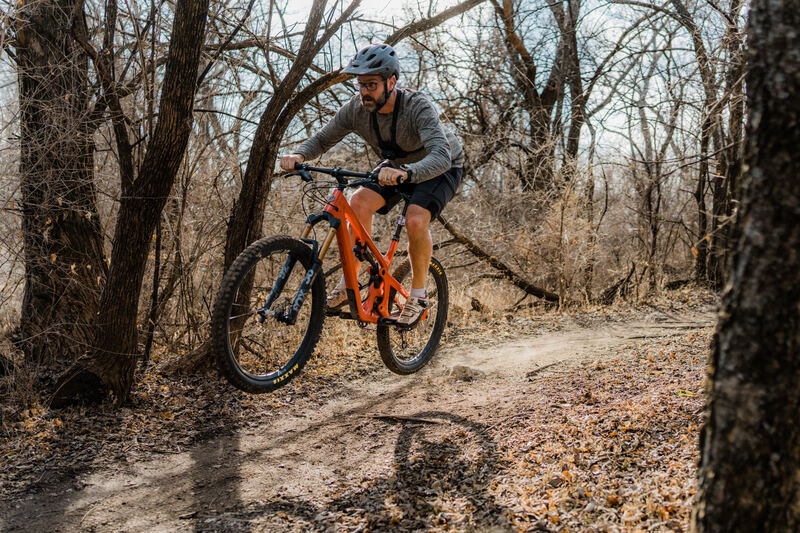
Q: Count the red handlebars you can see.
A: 0